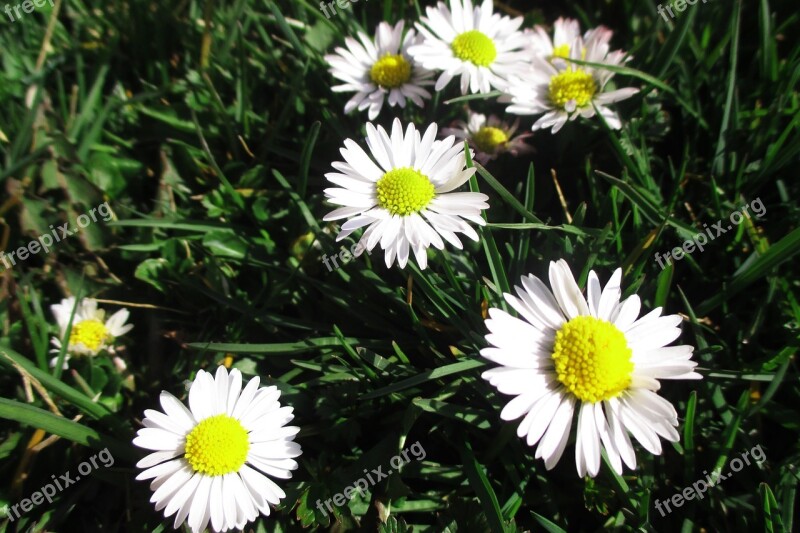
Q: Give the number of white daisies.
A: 9